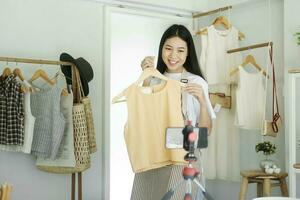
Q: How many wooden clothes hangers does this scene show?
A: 6